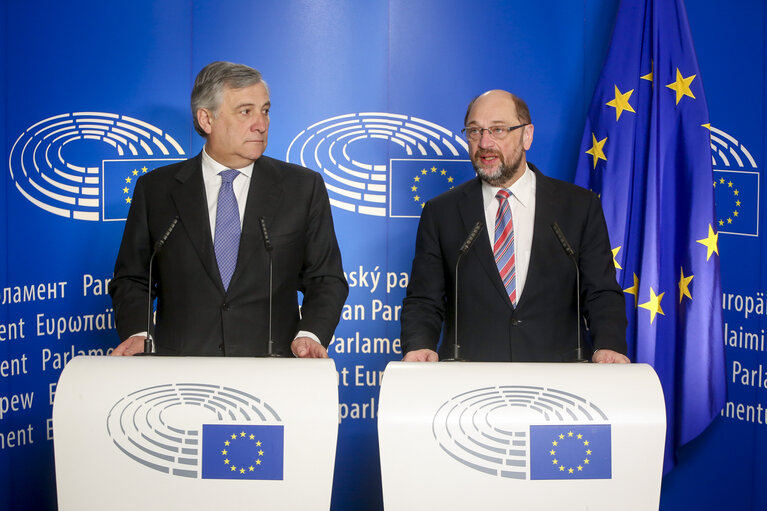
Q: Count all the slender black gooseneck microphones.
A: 4